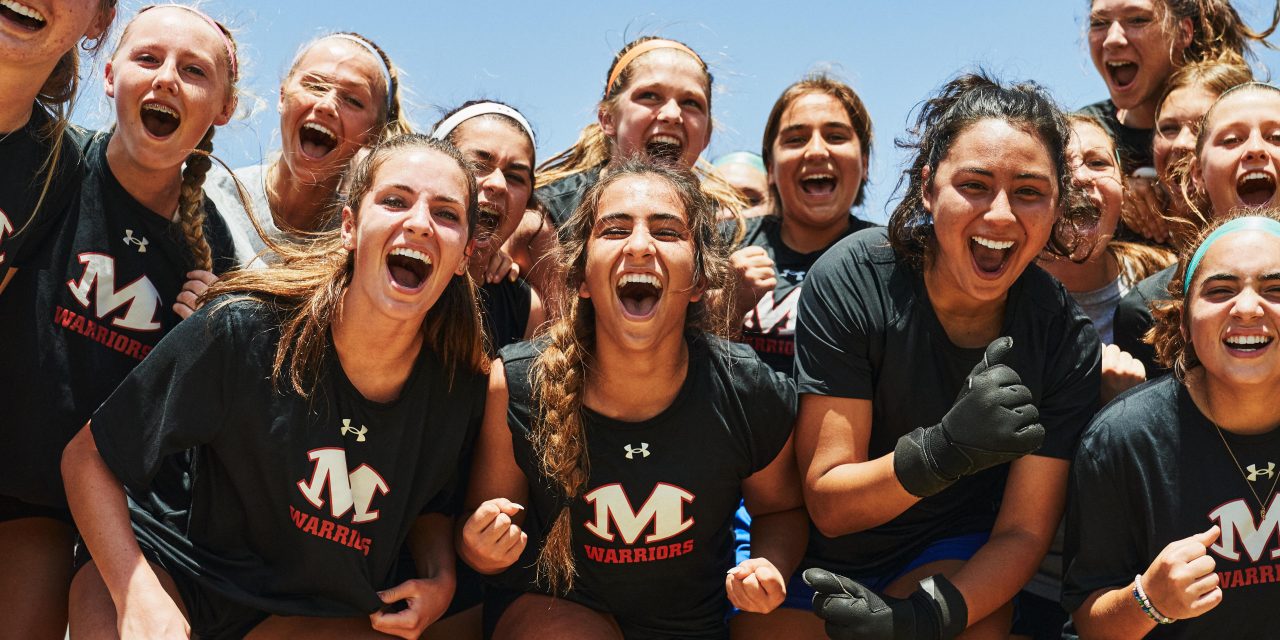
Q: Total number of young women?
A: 15